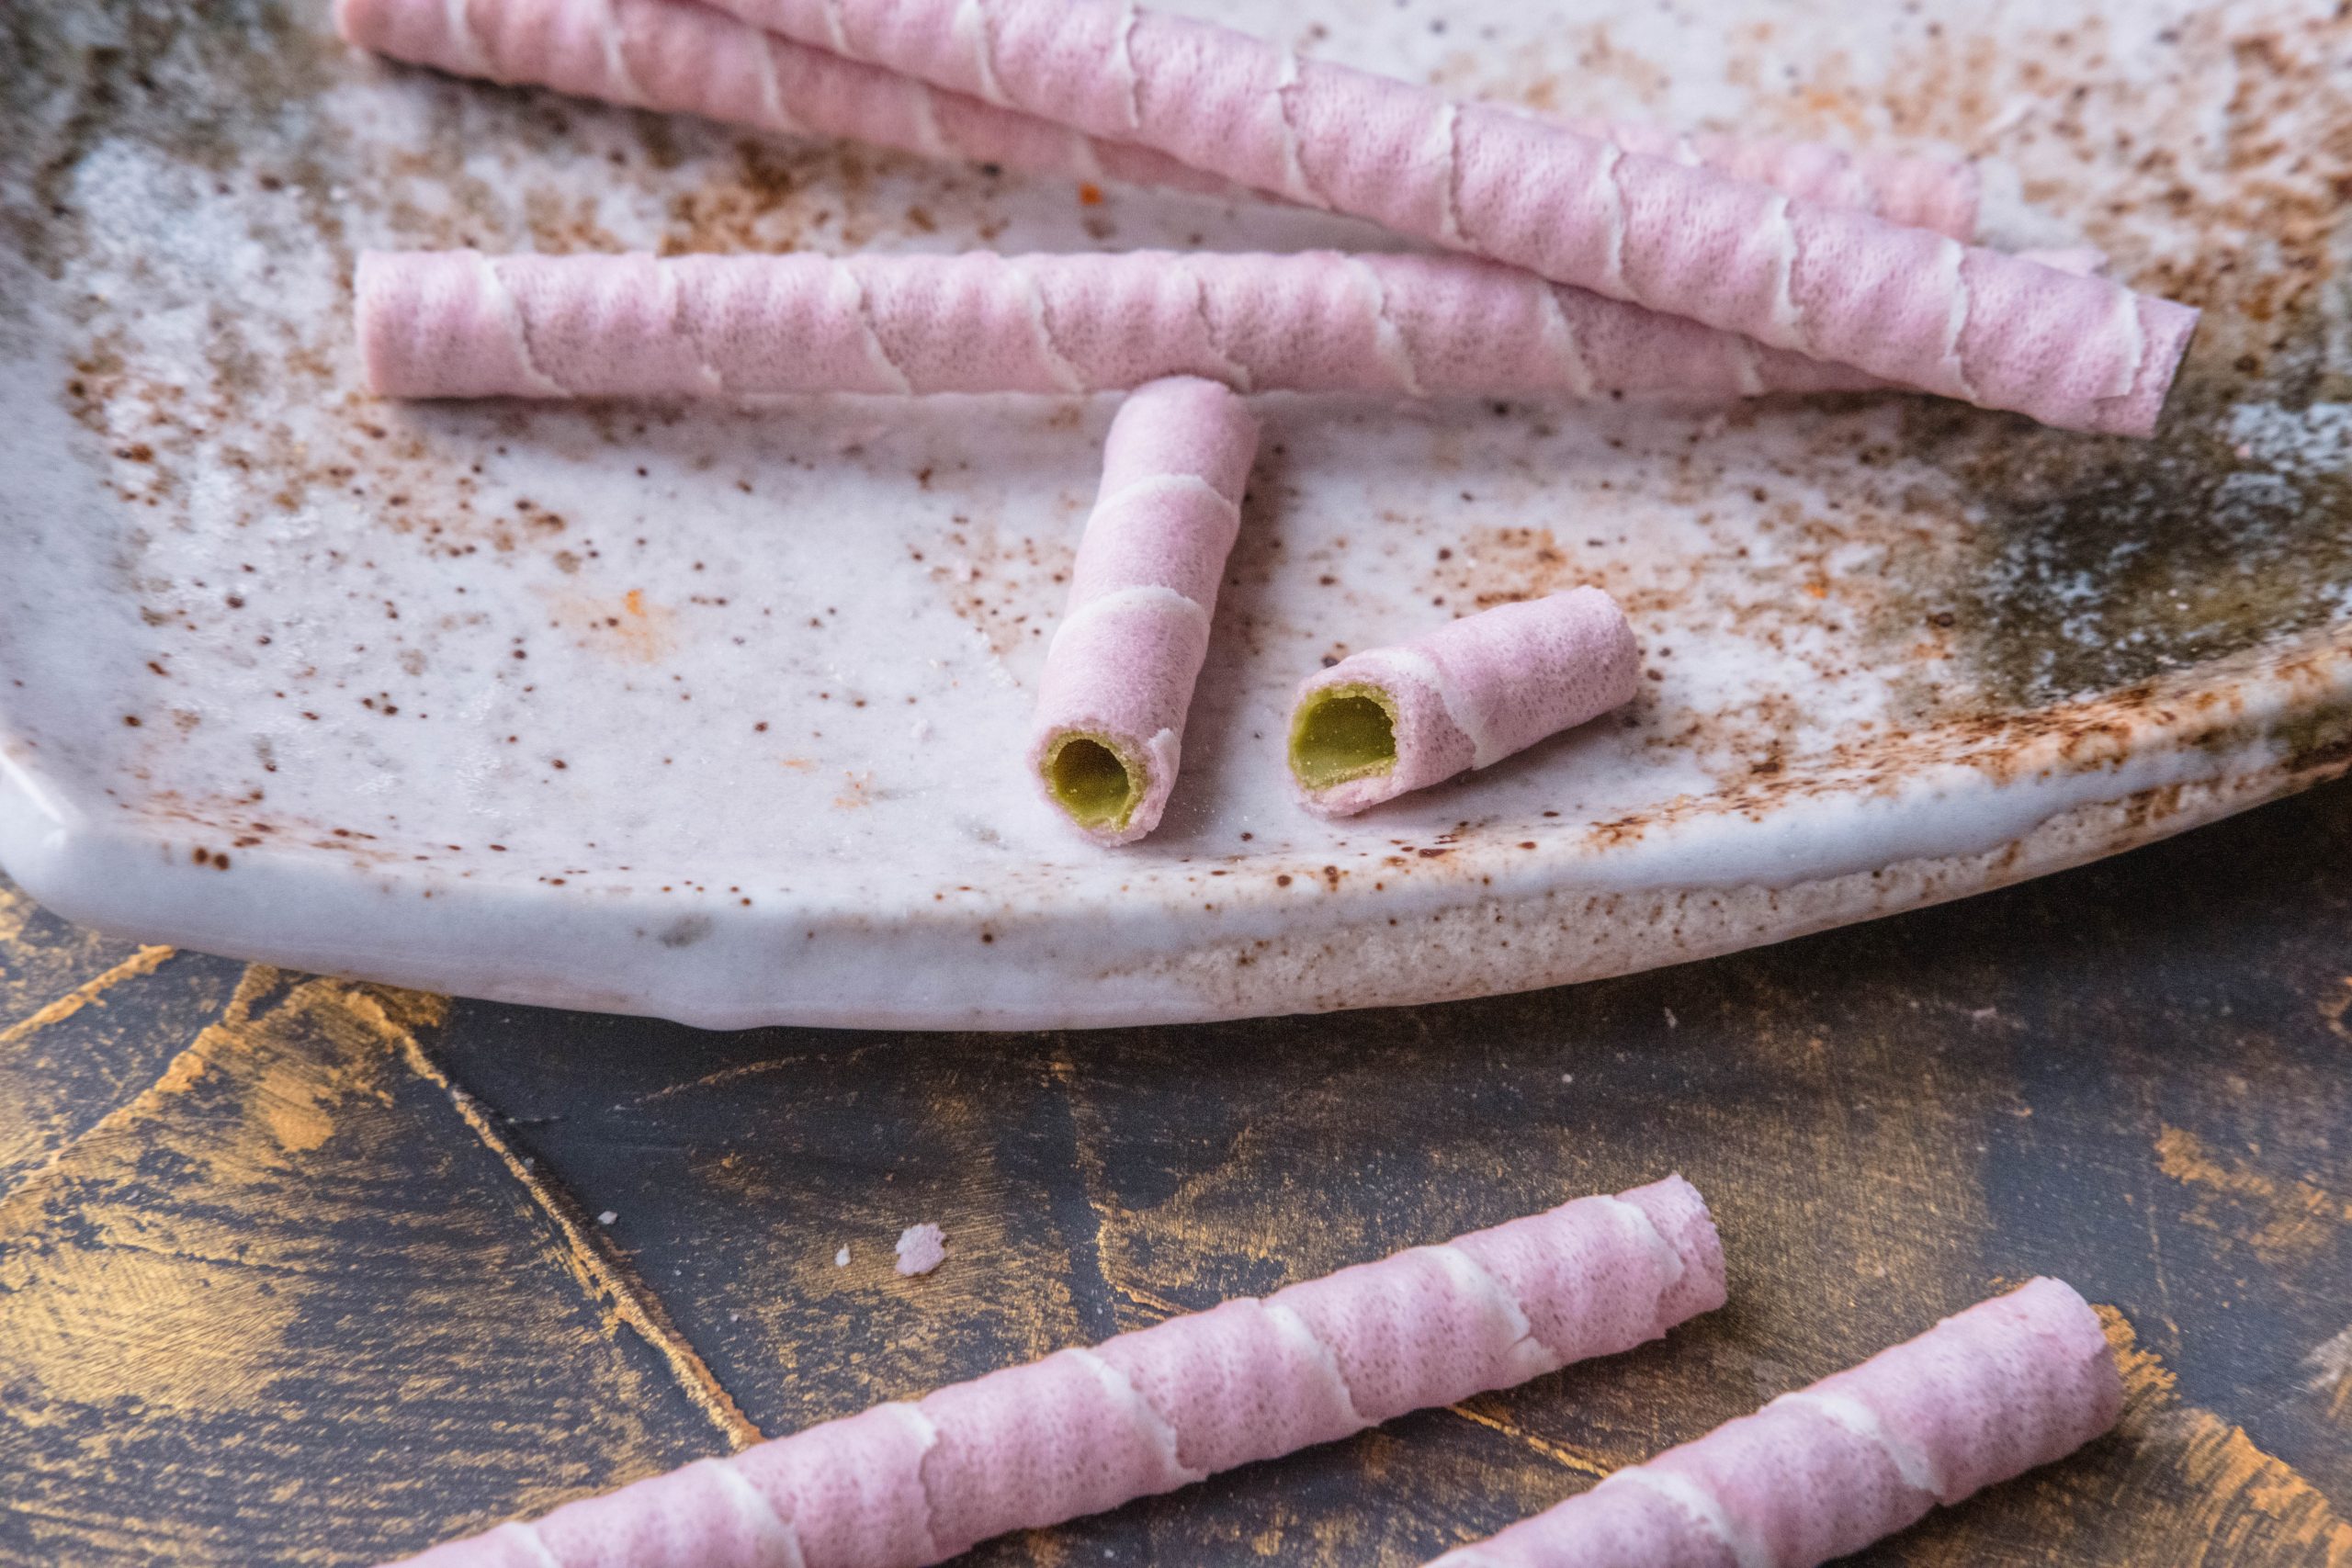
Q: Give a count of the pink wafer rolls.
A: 7